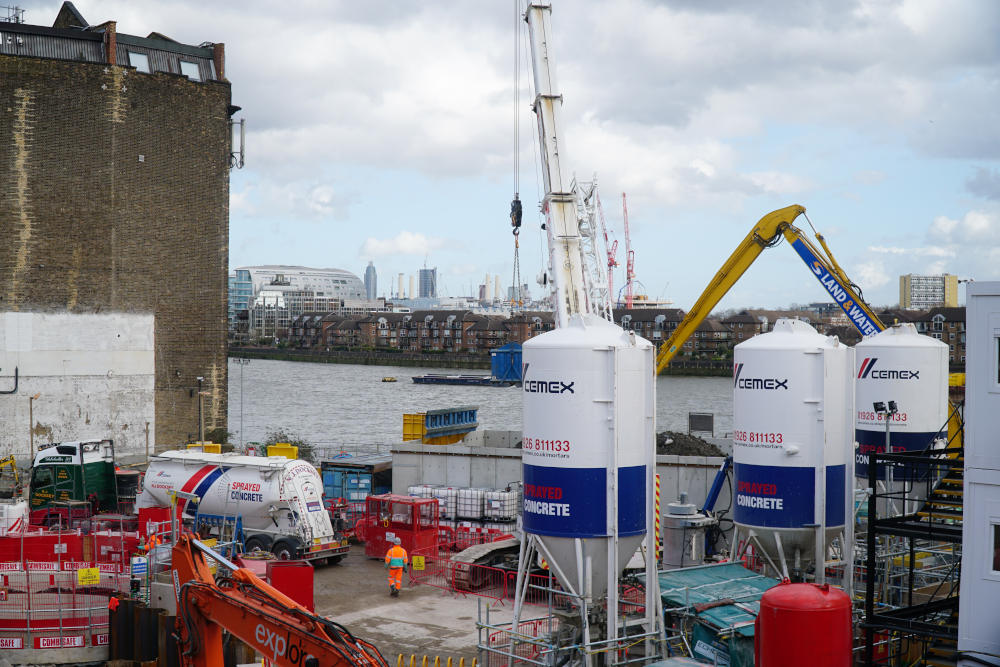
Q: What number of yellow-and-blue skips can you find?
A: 1